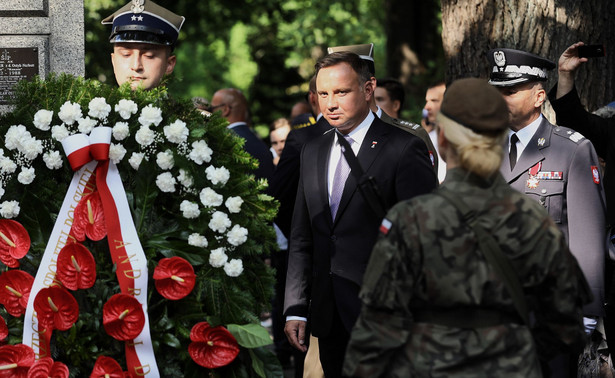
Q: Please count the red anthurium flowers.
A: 12